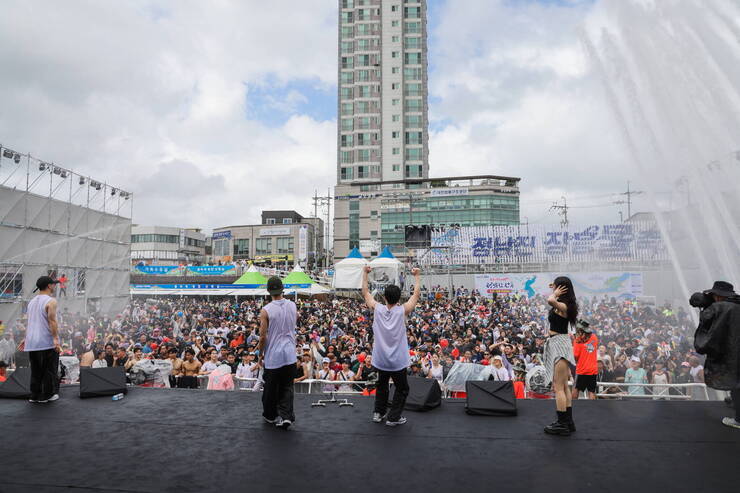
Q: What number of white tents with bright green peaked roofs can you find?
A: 2